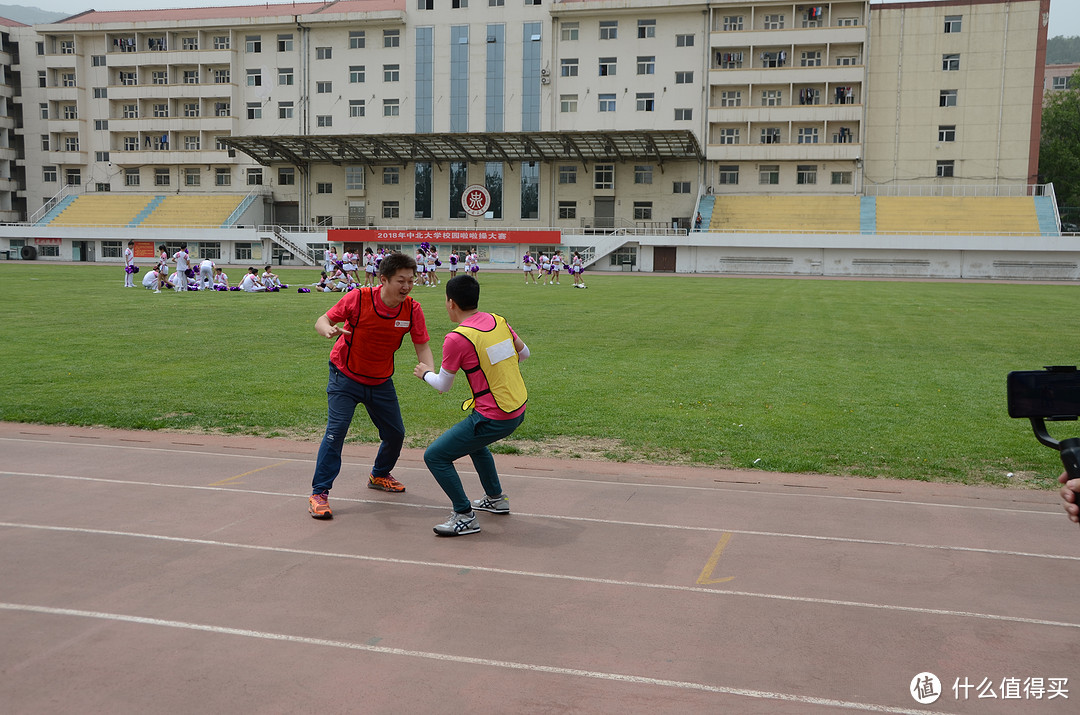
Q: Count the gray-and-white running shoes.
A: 2